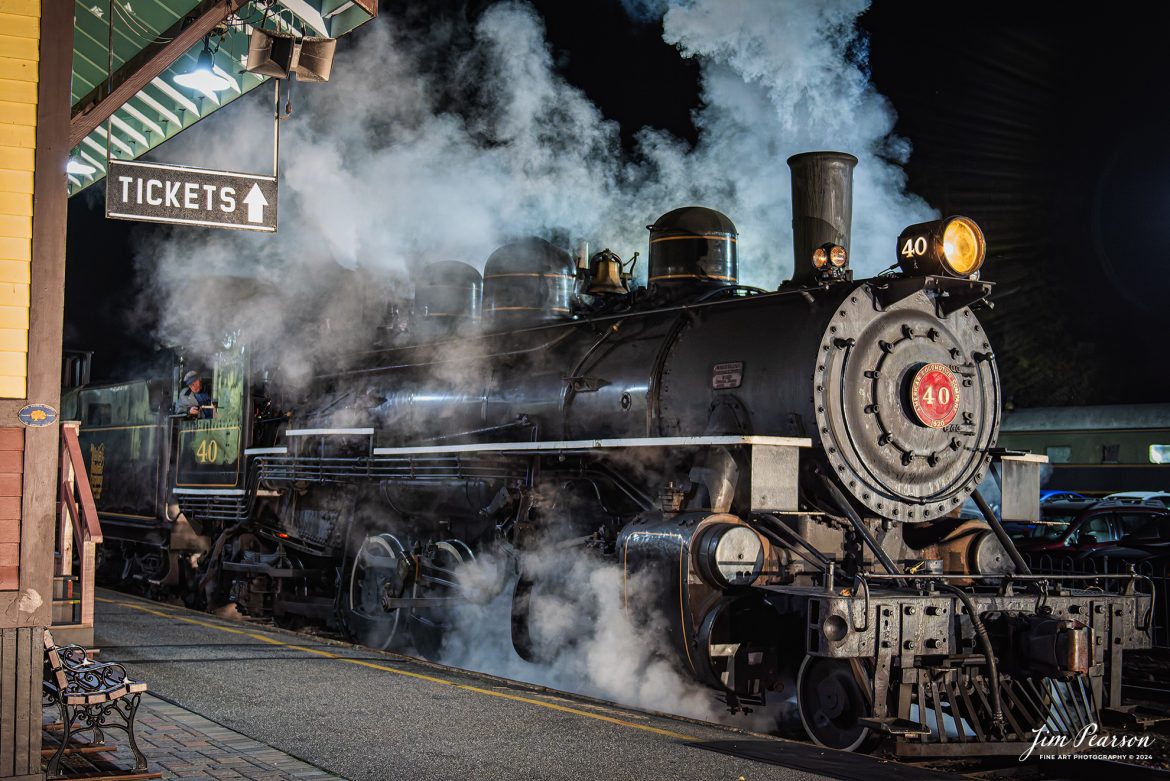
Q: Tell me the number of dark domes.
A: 3